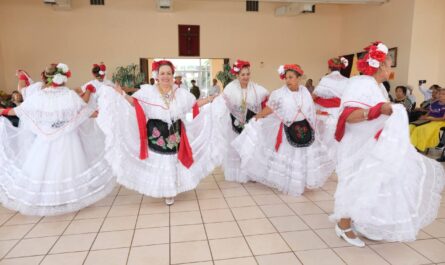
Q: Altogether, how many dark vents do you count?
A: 2